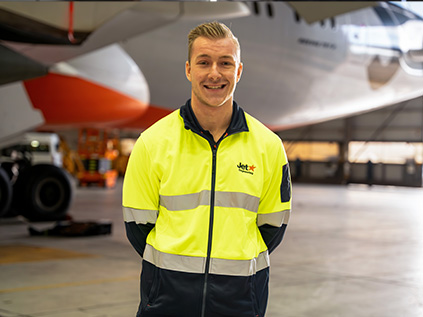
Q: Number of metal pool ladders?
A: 0